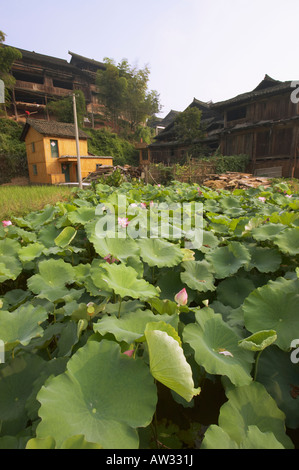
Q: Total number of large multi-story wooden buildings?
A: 2